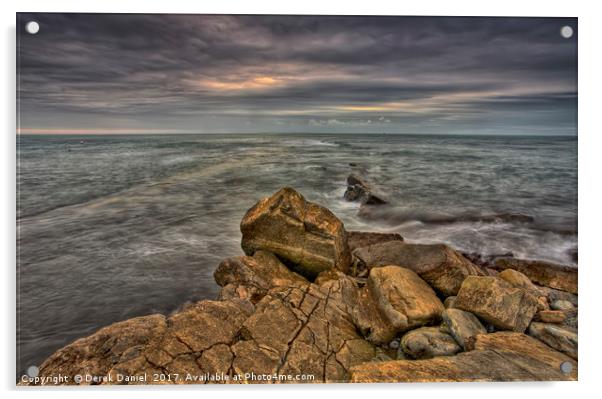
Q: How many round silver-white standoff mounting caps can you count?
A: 4